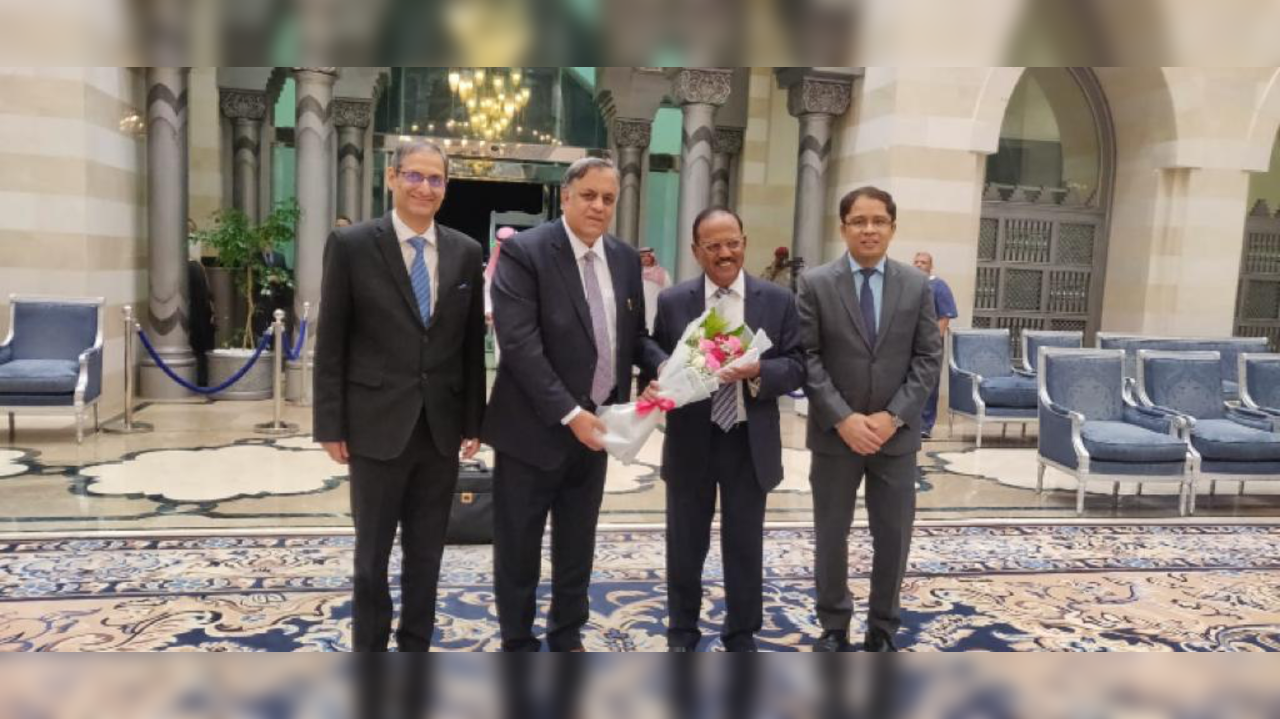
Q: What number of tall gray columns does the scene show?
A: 8